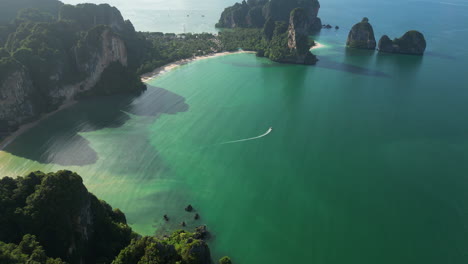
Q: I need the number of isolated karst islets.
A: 2